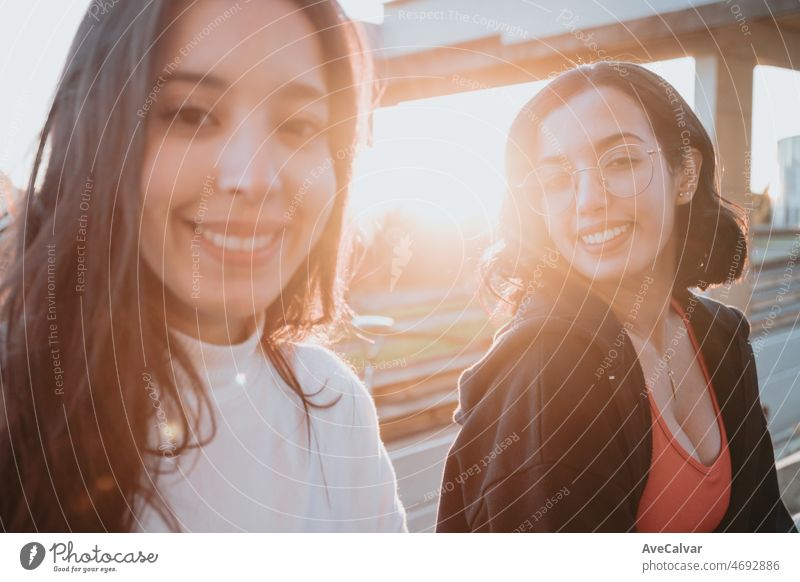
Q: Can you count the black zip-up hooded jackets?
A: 1